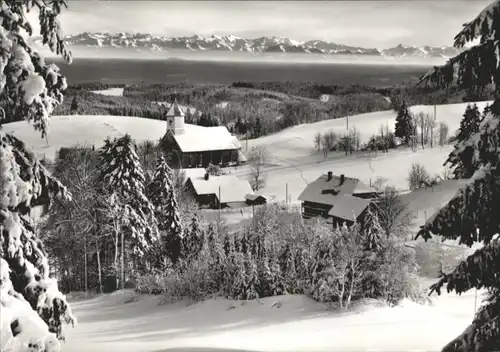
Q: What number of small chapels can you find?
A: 1